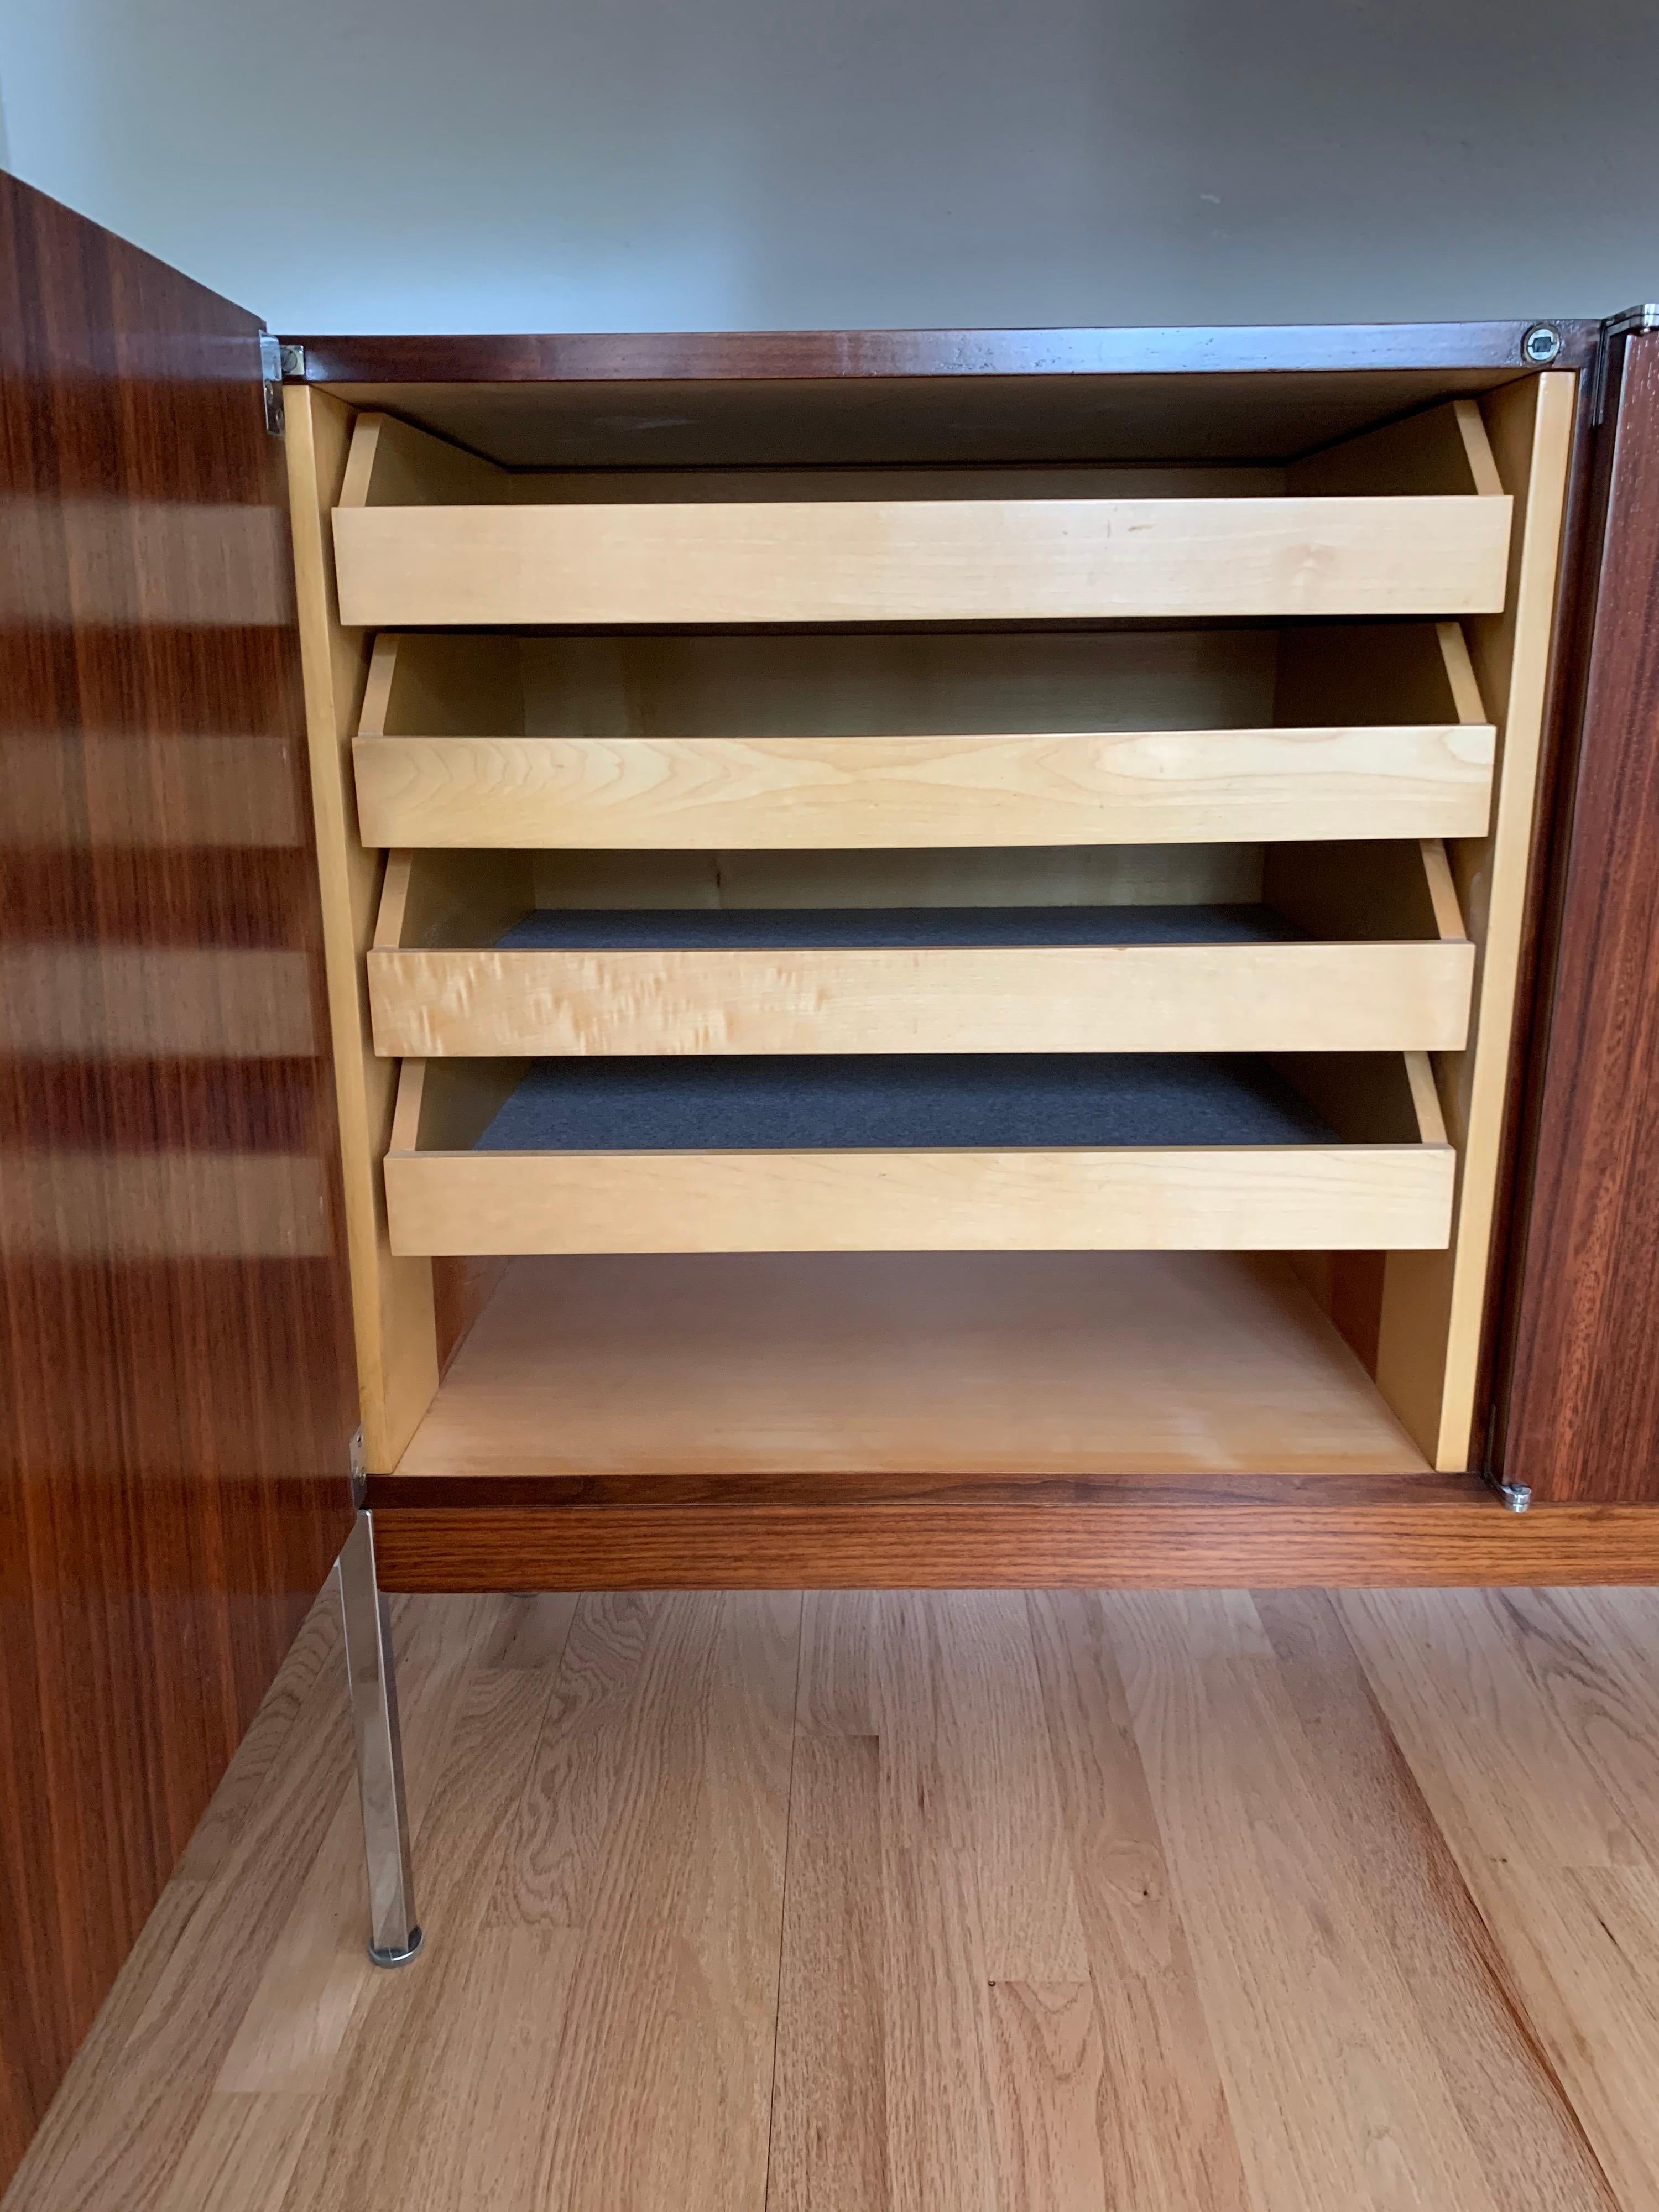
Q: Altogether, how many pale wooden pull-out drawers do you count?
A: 4